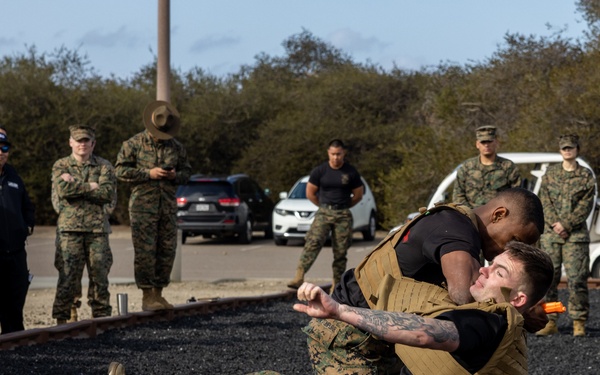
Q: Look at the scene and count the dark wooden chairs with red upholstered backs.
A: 0